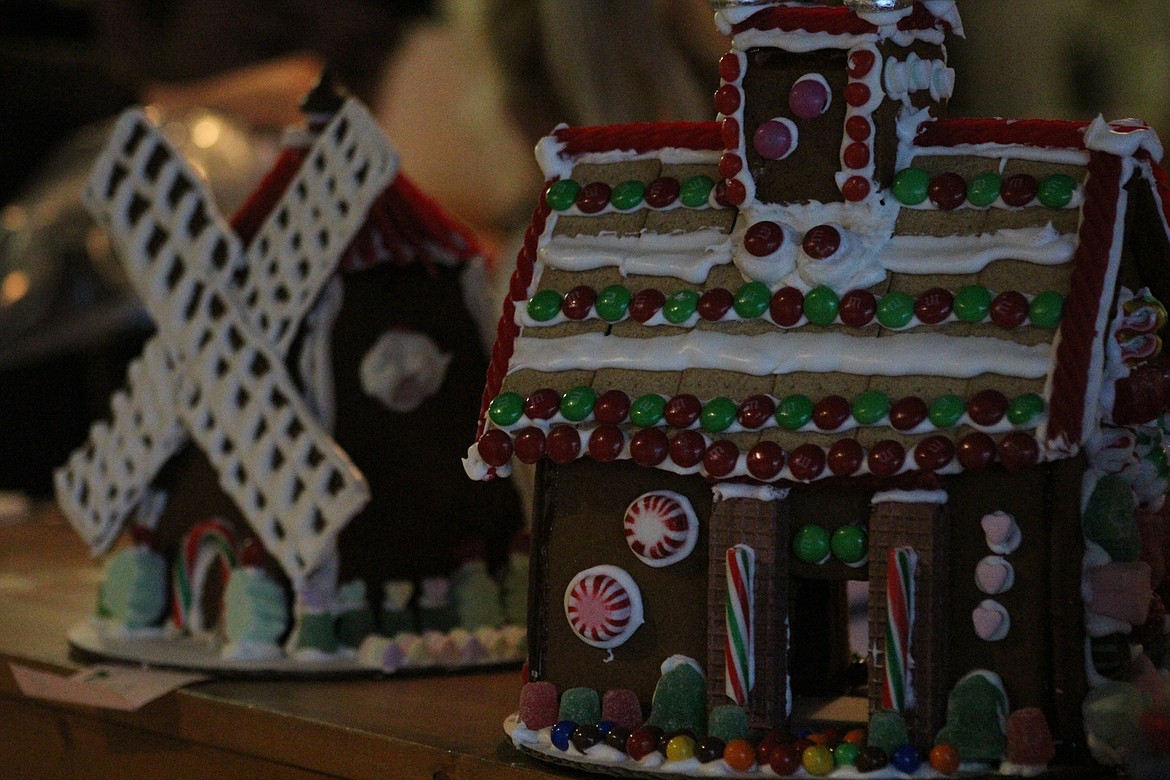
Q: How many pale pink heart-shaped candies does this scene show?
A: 3